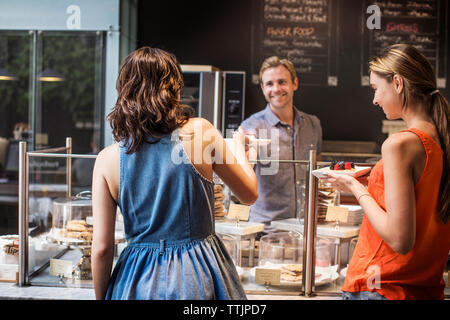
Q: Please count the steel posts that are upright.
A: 3